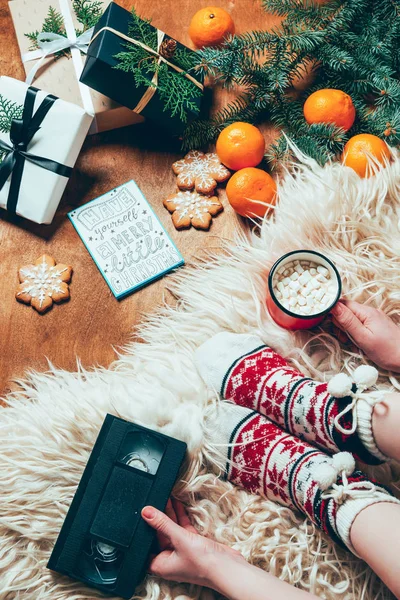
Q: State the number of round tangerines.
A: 5